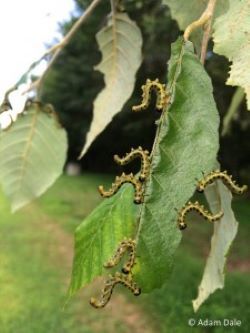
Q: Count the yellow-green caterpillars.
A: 7